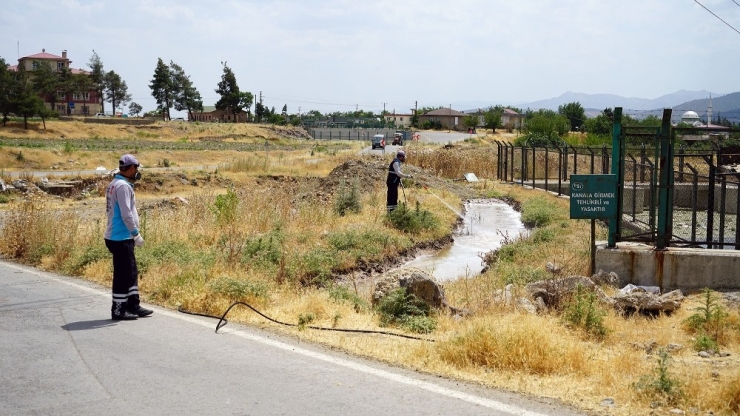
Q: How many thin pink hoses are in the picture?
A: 0